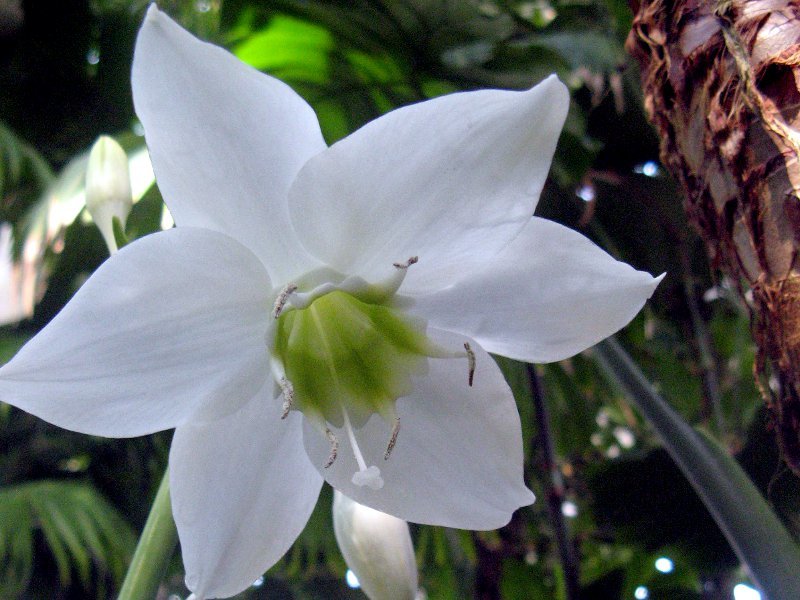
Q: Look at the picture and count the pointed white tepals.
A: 6